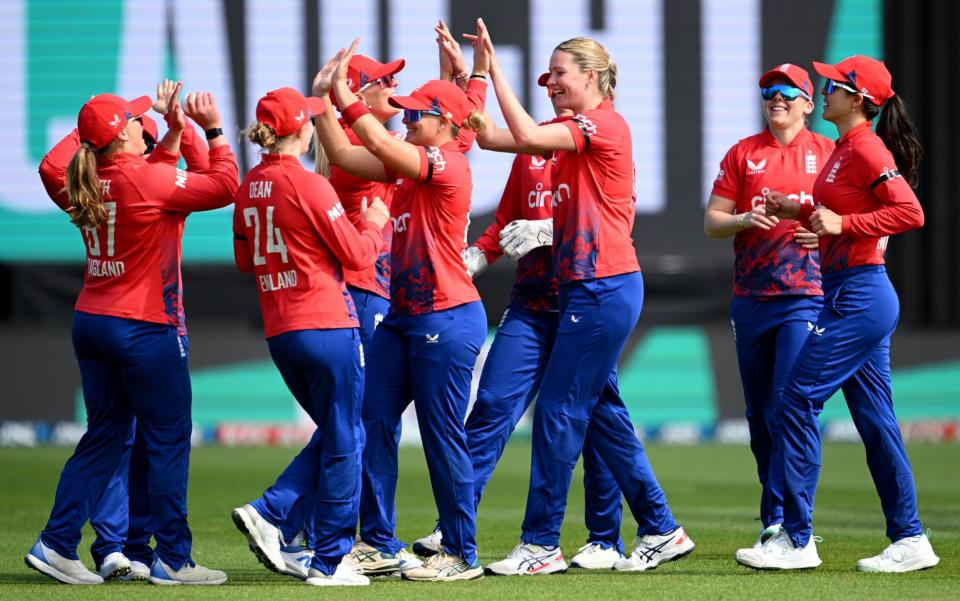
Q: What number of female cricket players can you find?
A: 9